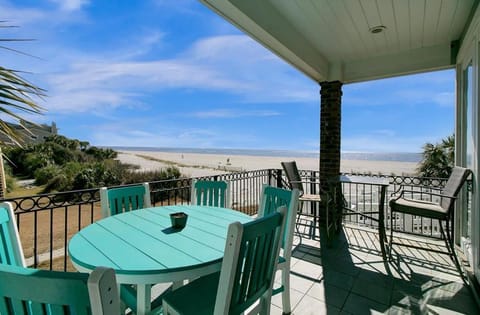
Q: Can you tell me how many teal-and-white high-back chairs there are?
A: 6